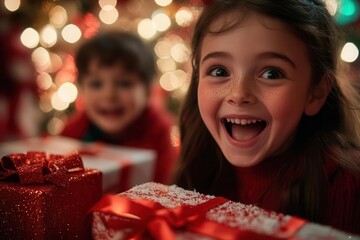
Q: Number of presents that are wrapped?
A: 3